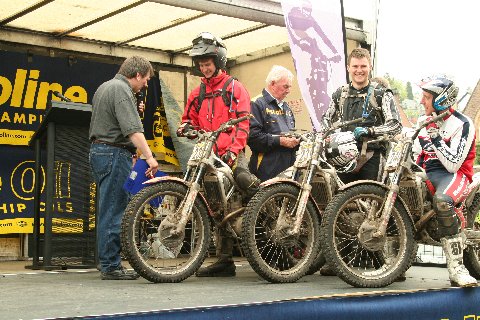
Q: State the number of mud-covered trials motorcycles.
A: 3